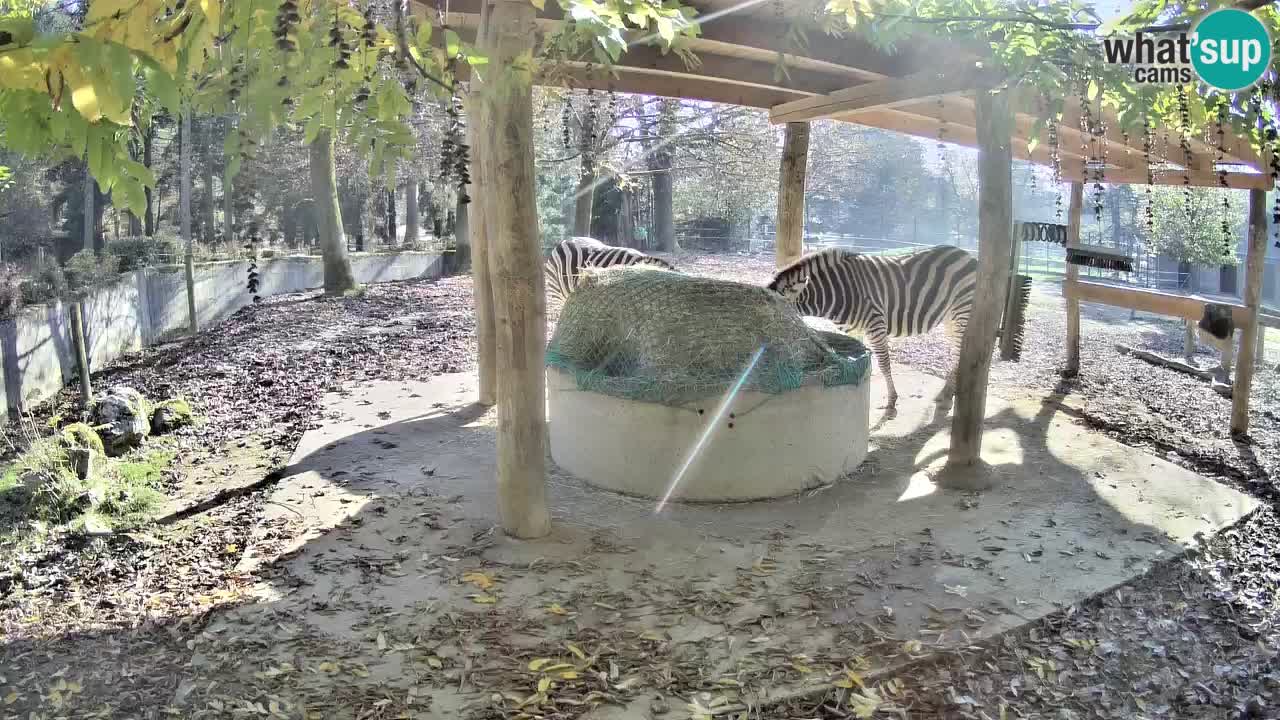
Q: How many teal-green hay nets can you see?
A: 1